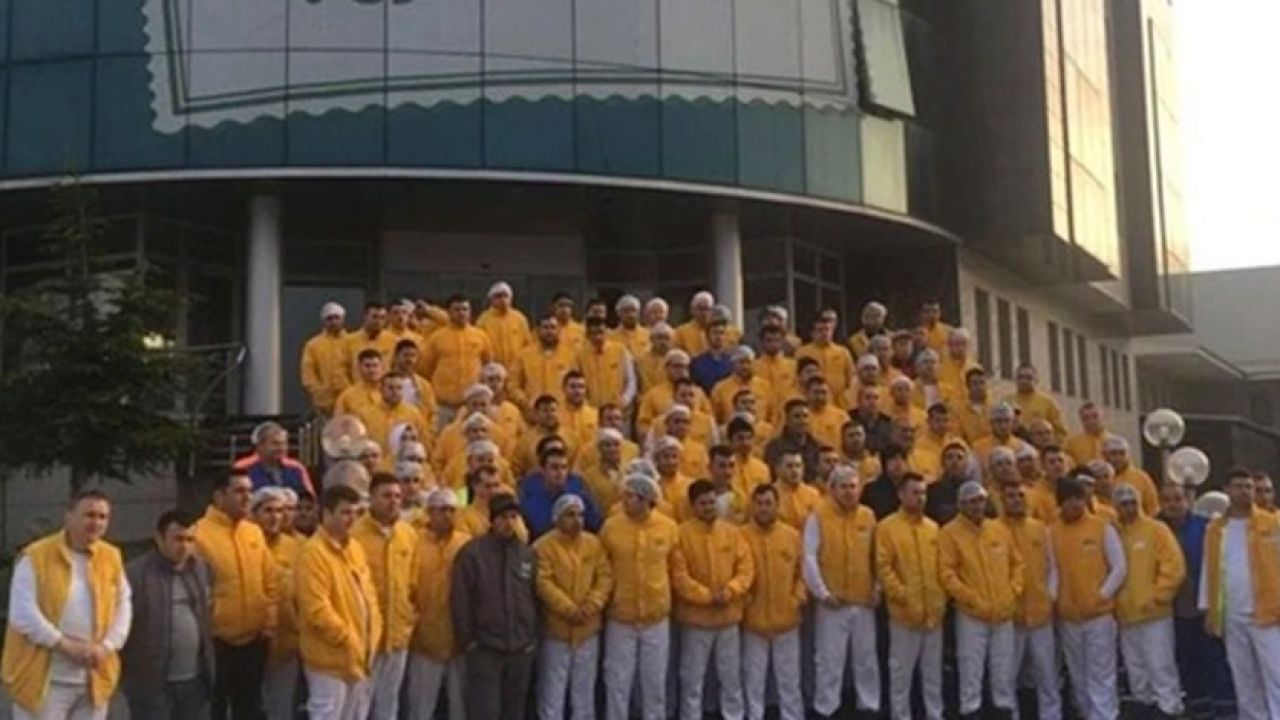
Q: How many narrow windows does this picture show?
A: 9